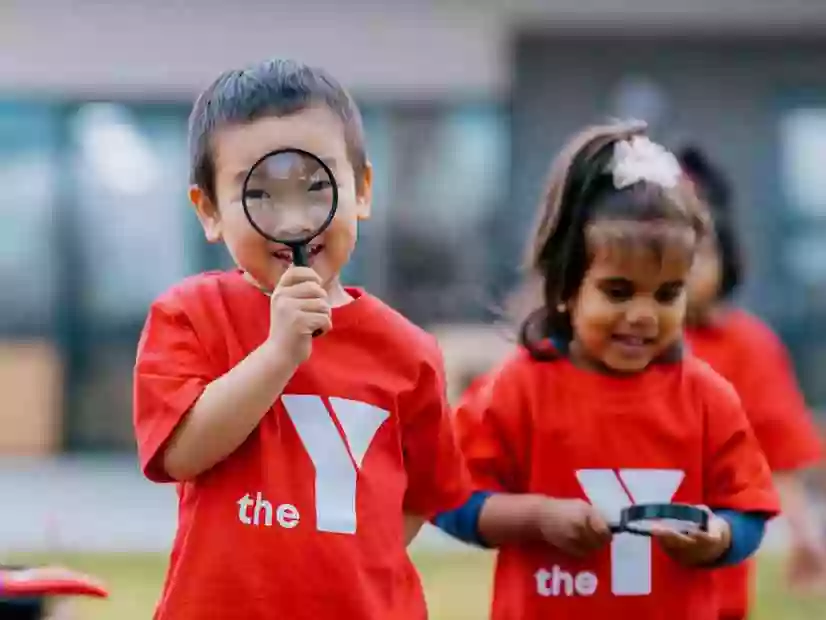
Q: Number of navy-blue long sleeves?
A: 2